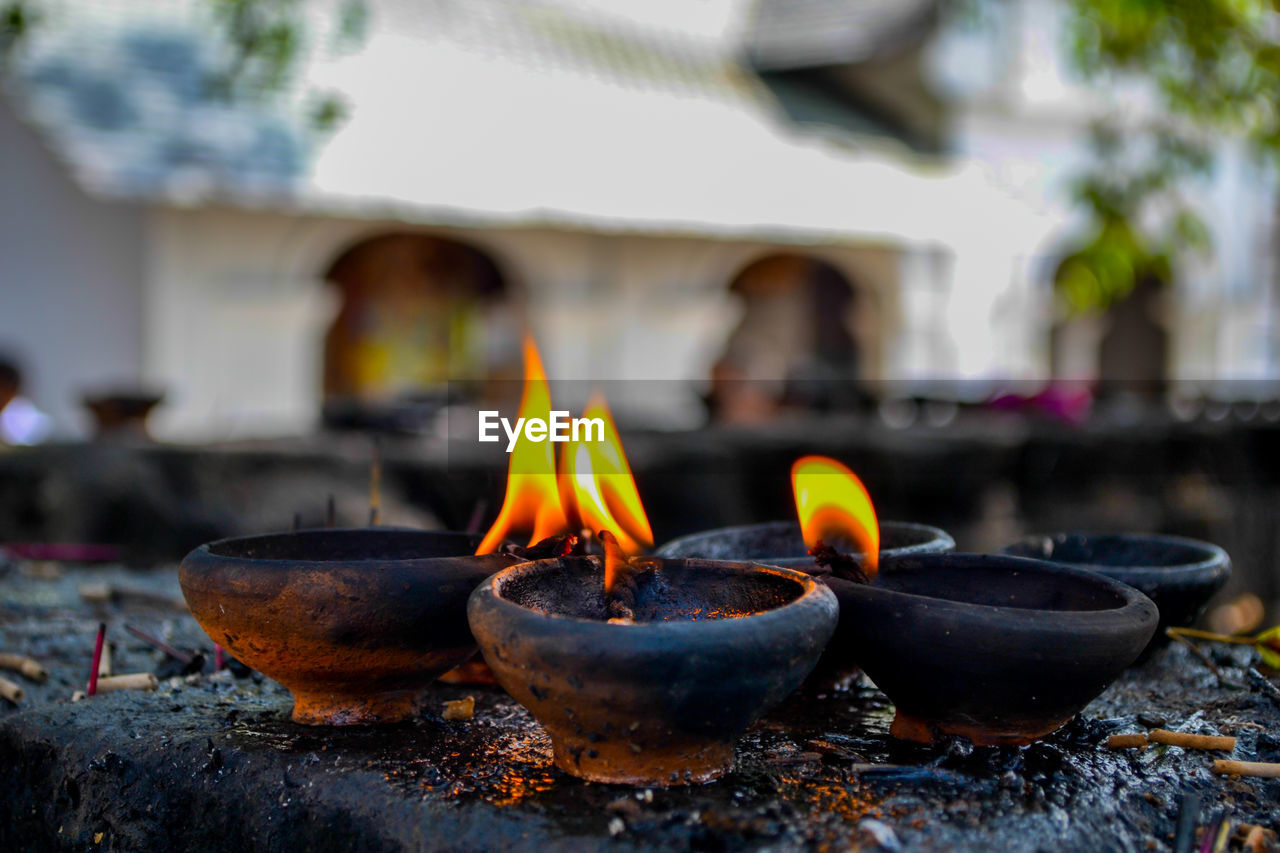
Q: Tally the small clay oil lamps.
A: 5